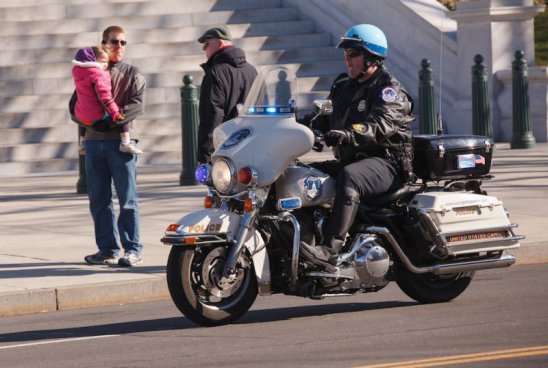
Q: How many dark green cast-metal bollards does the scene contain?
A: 6